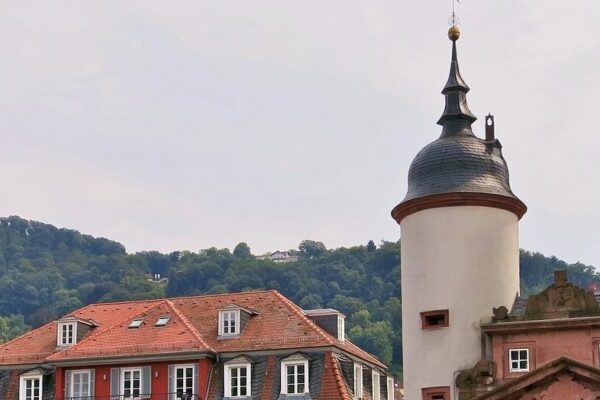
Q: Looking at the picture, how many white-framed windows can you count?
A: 13